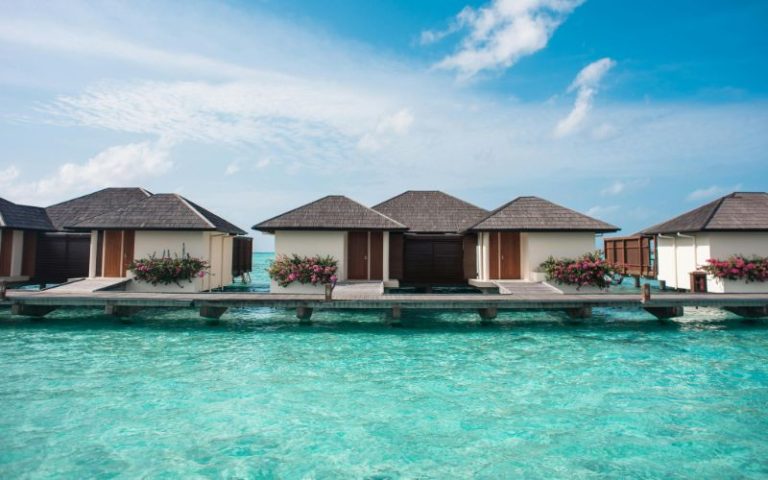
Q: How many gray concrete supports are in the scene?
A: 9